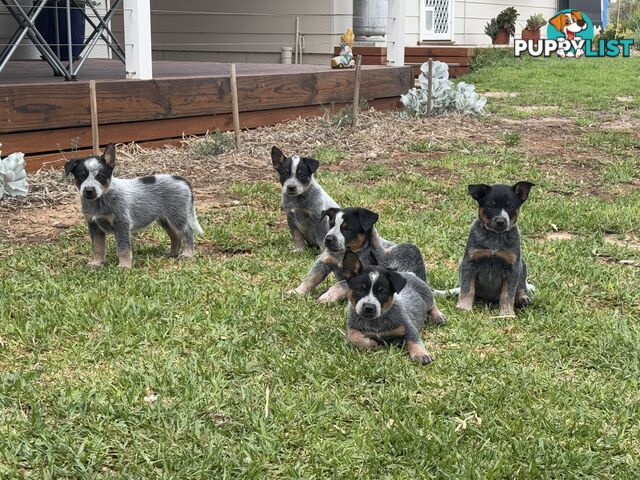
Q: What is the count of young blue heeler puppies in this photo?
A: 5